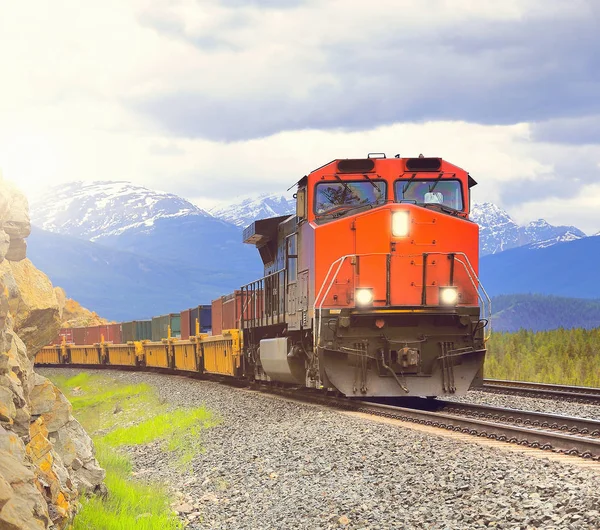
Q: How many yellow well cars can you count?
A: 6